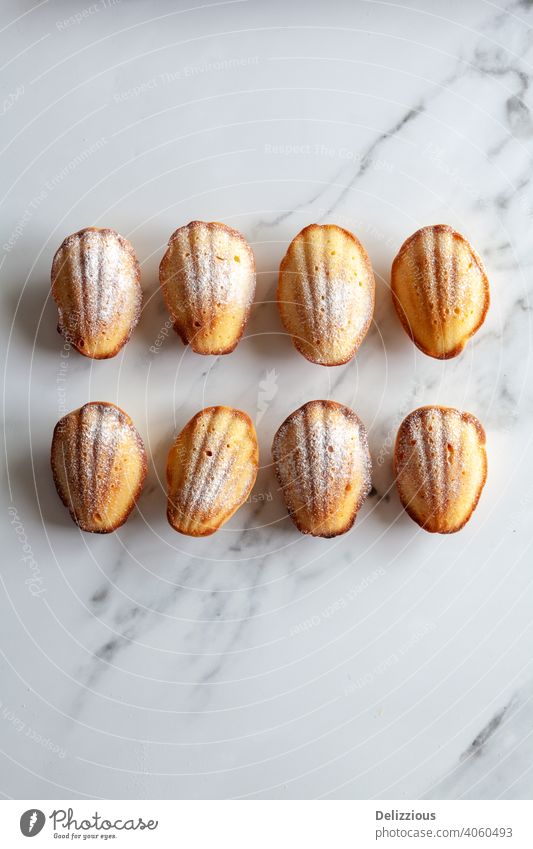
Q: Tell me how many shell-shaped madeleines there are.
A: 8